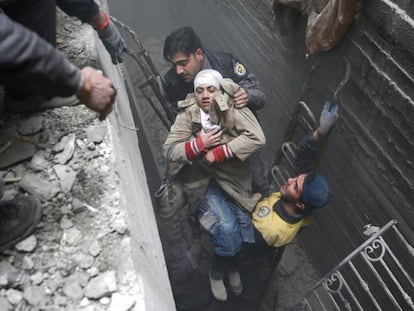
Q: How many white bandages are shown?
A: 1